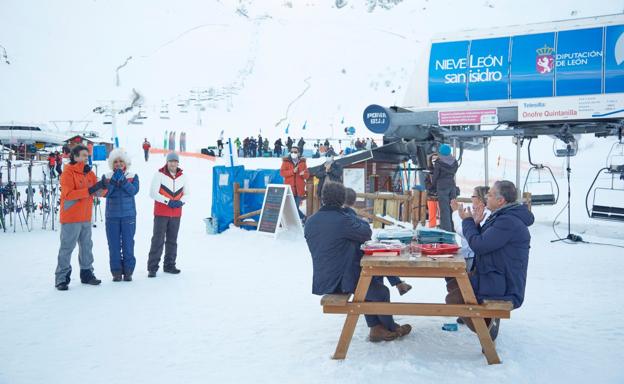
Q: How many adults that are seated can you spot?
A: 4